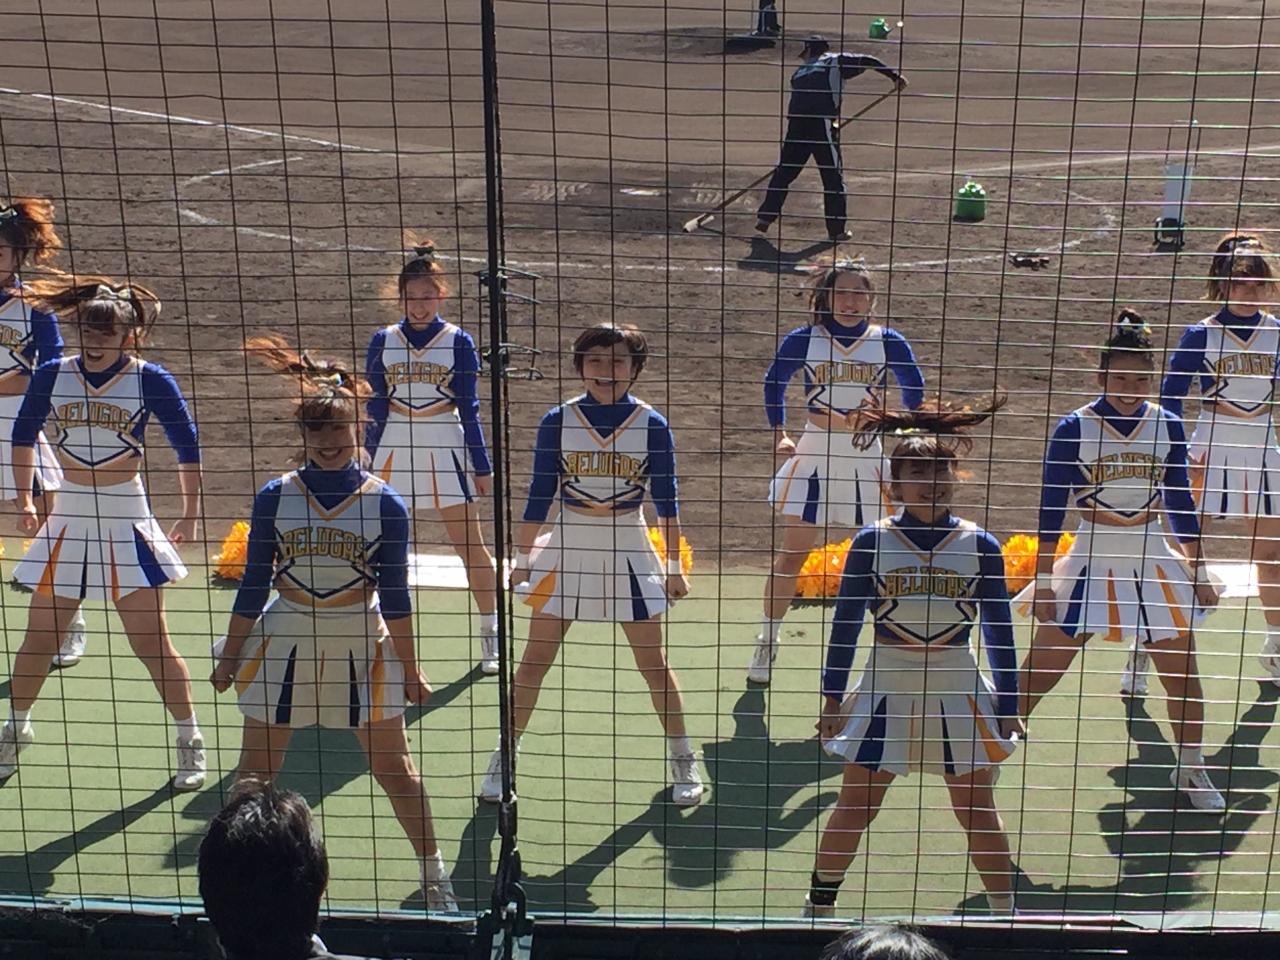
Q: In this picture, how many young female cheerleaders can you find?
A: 9